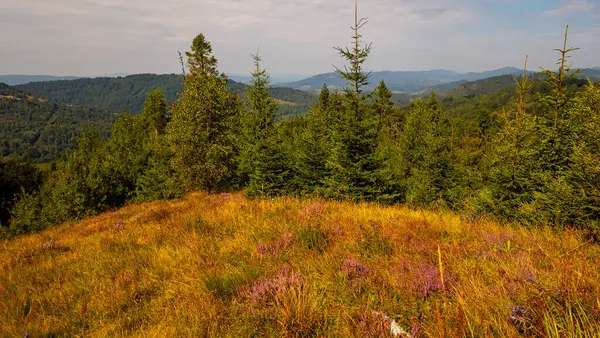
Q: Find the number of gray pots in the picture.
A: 0